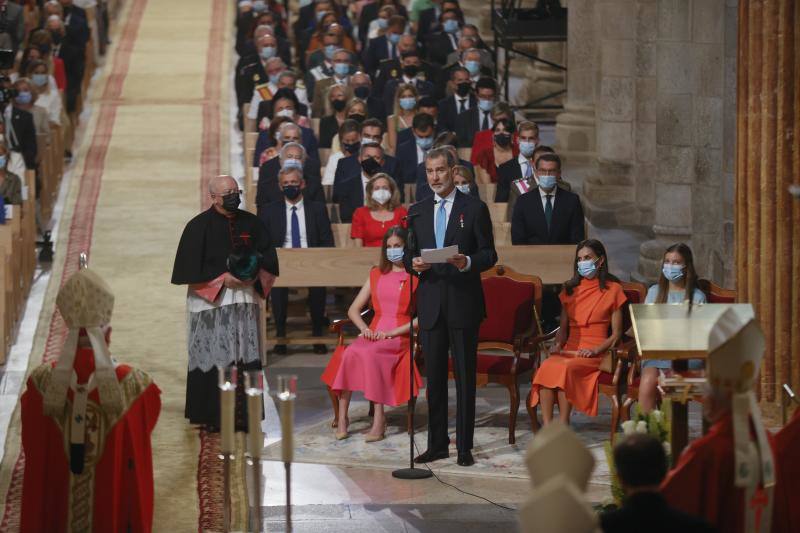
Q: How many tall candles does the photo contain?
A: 3